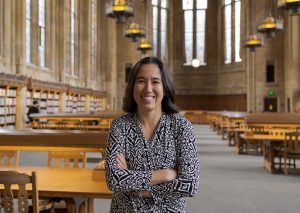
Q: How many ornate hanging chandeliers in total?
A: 6